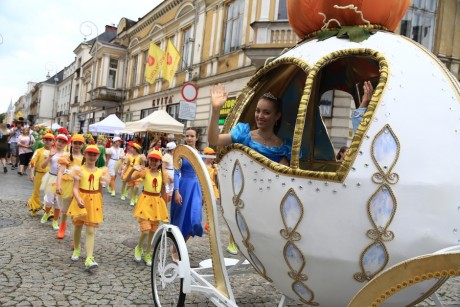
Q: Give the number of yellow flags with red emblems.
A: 2